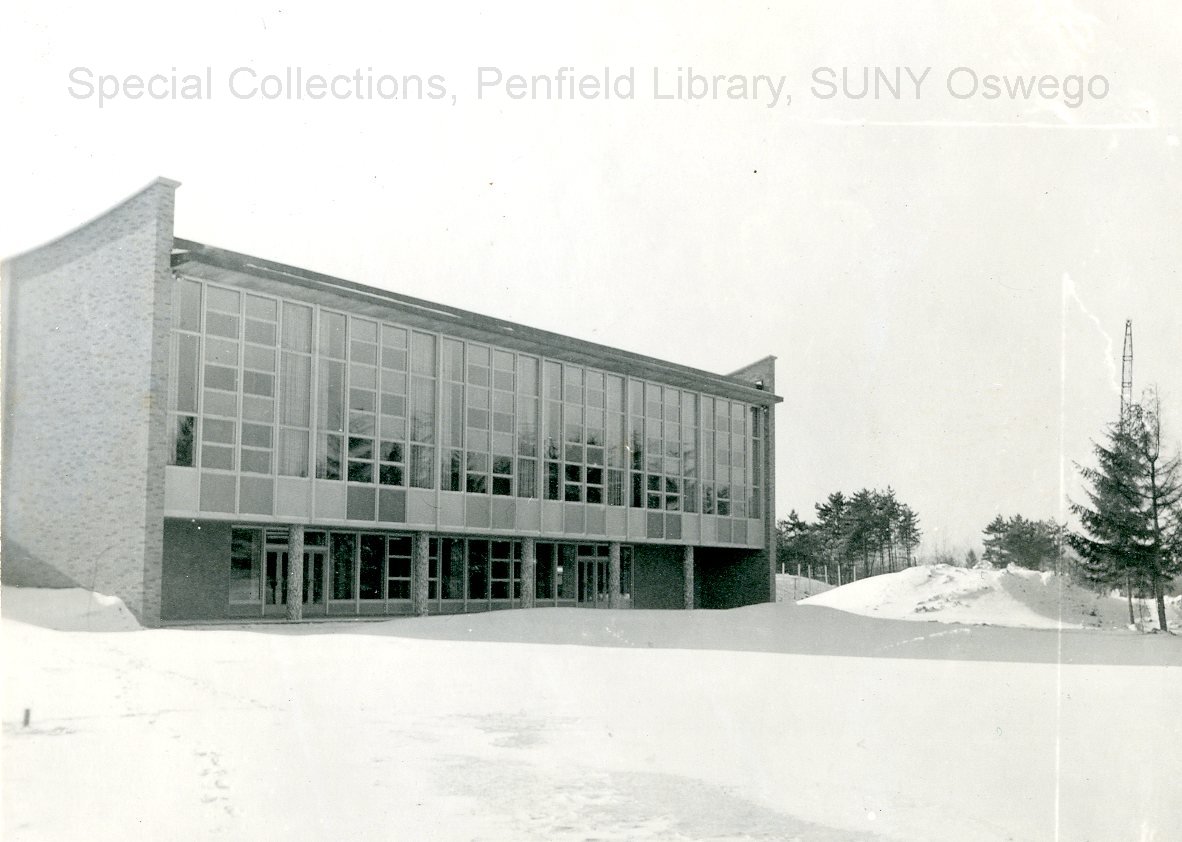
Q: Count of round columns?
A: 5